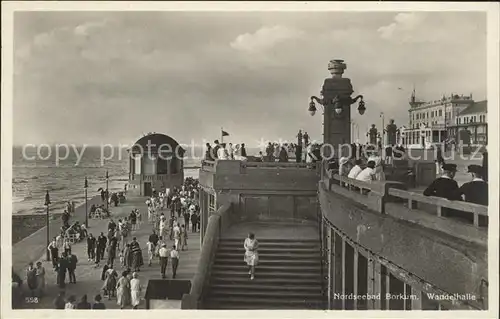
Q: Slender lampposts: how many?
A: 3